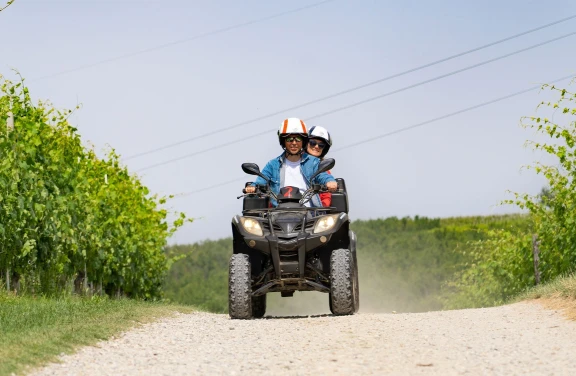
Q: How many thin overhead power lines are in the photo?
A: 4